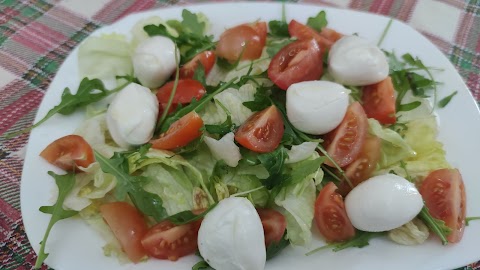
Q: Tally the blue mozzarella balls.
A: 0